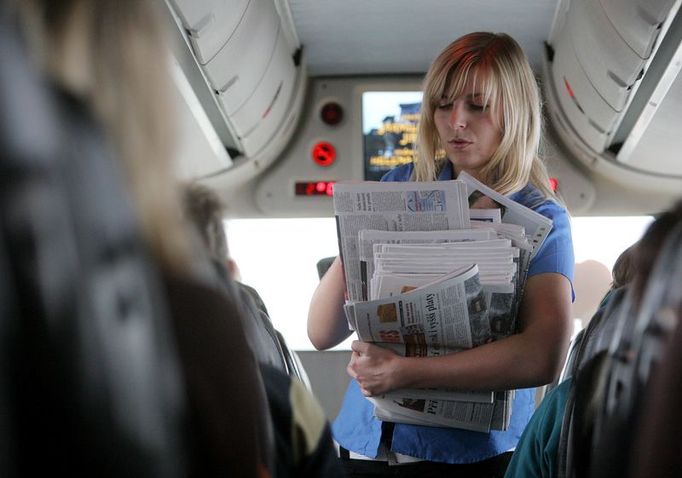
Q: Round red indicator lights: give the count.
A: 2